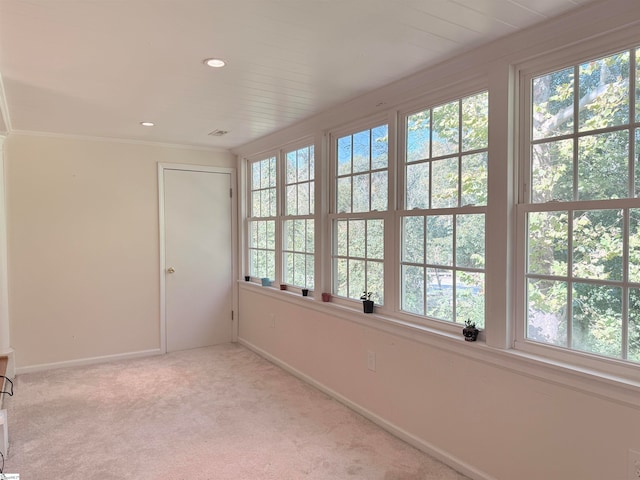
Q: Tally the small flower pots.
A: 7